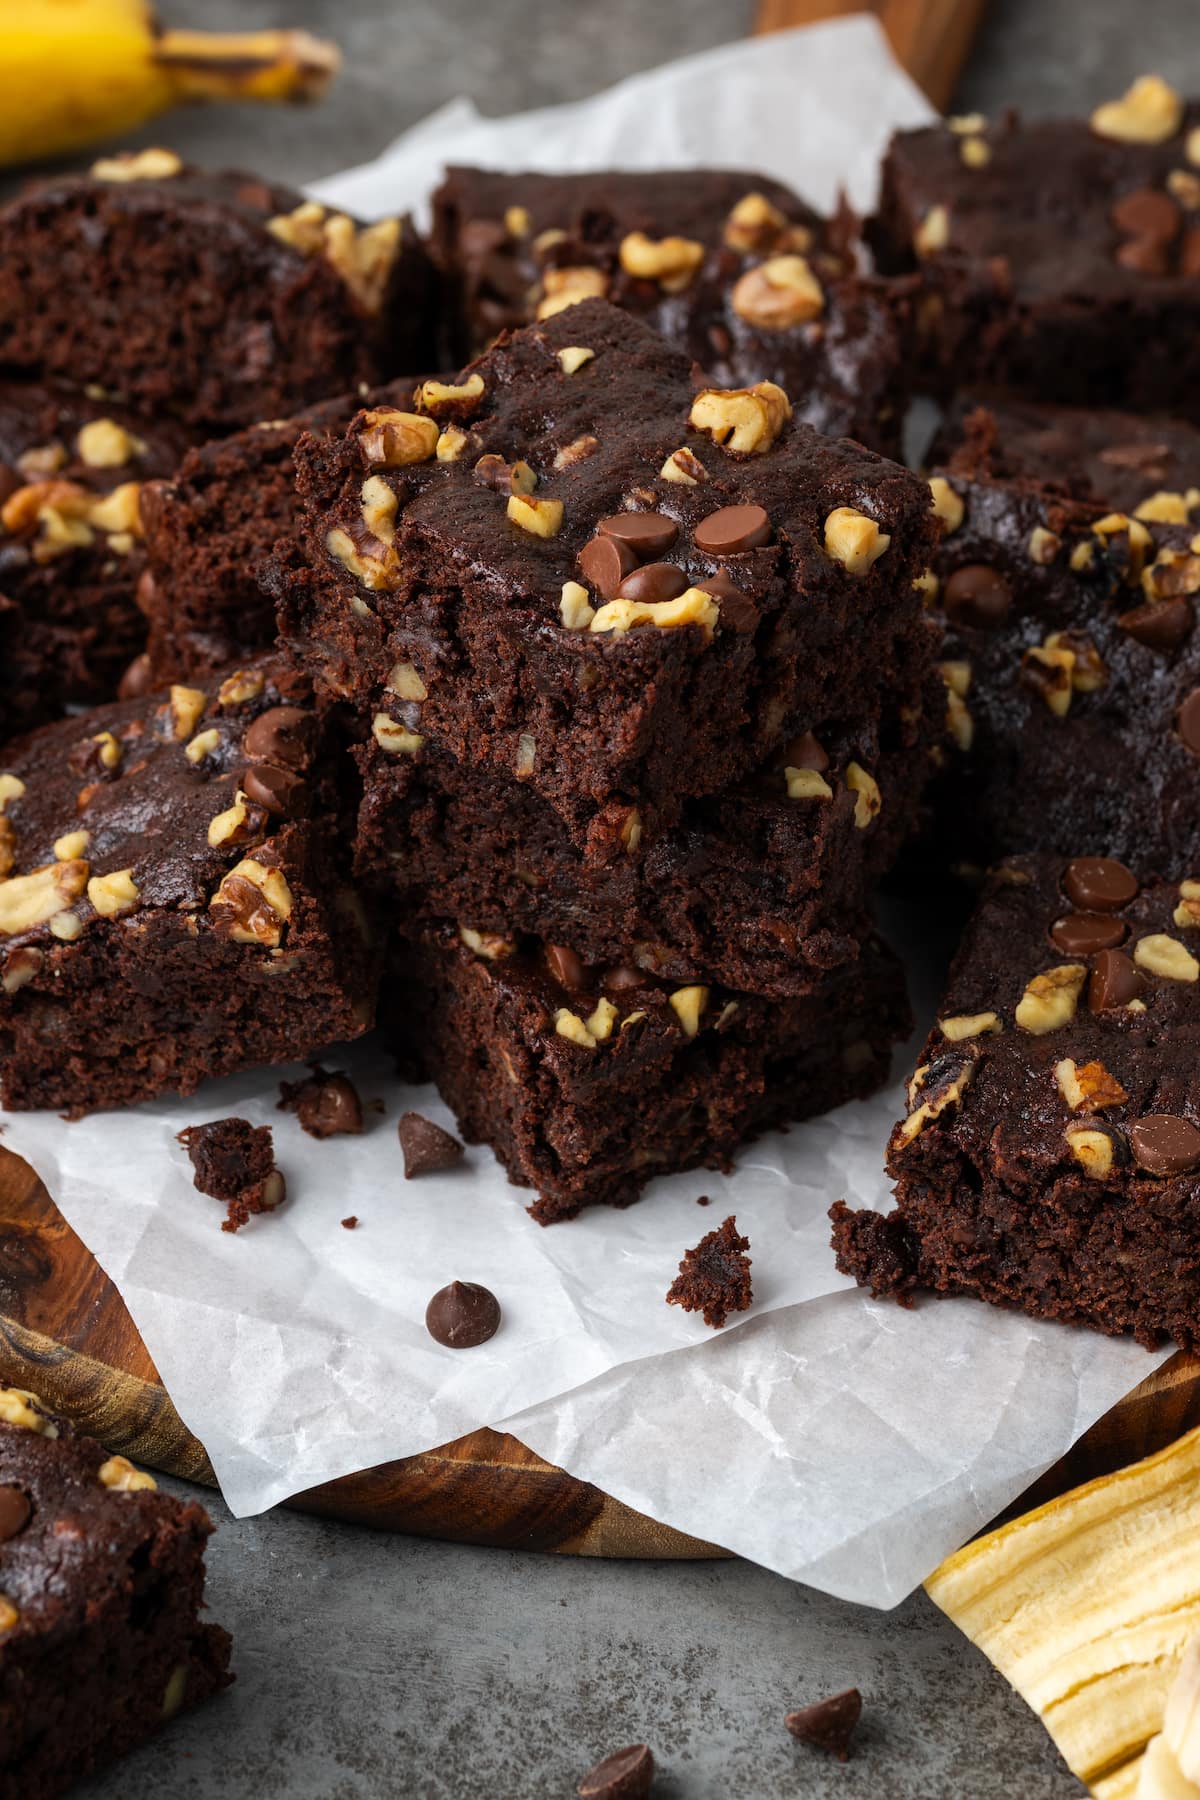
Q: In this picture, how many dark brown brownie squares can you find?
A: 13